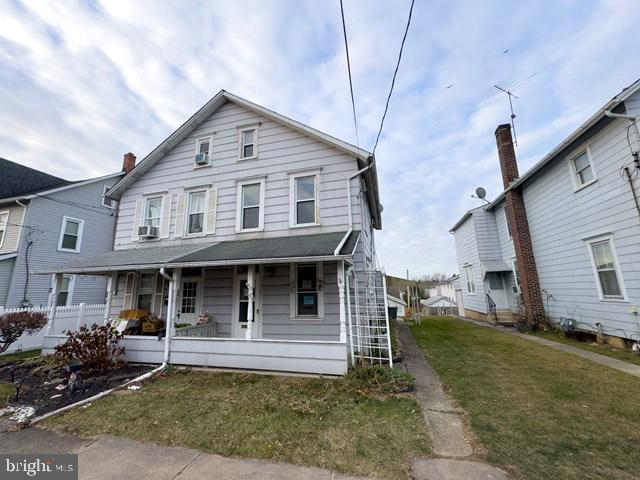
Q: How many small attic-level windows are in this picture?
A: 2